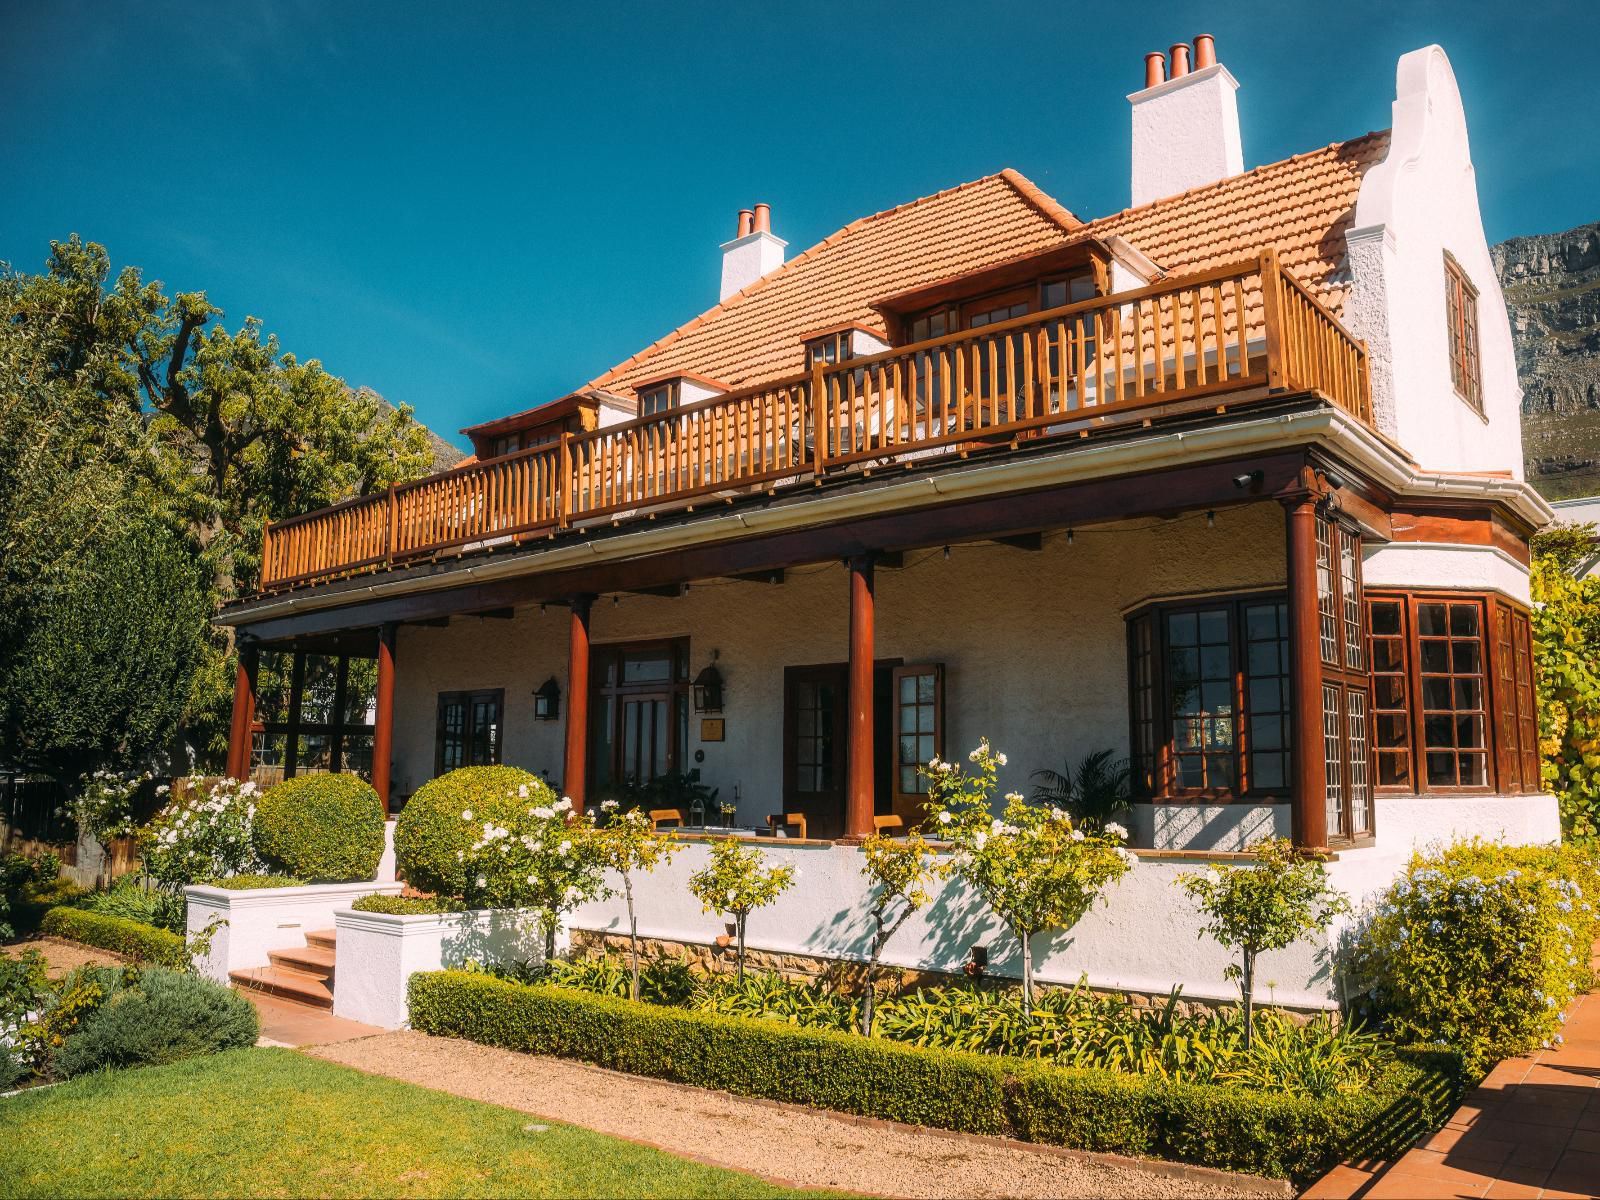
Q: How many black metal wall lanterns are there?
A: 2